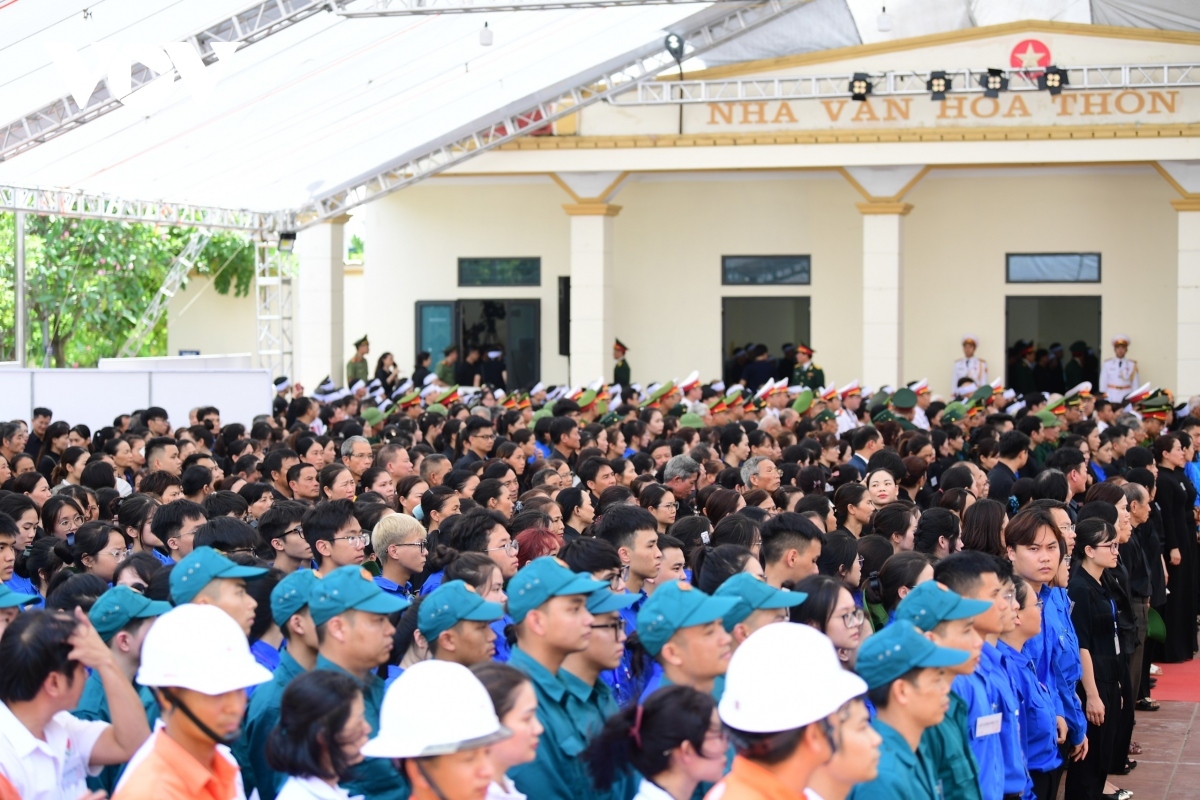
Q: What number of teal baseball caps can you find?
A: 12